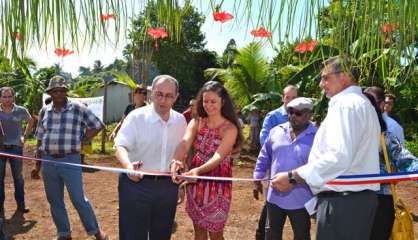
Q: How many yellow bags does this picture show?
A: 1